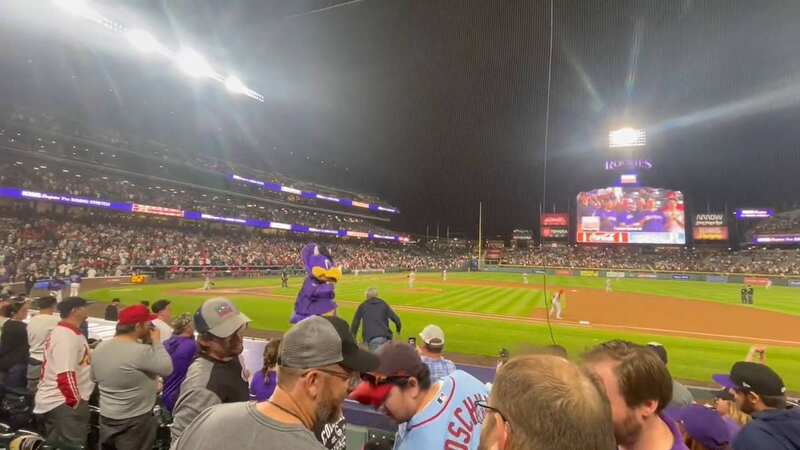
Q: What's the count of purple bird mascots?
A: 1